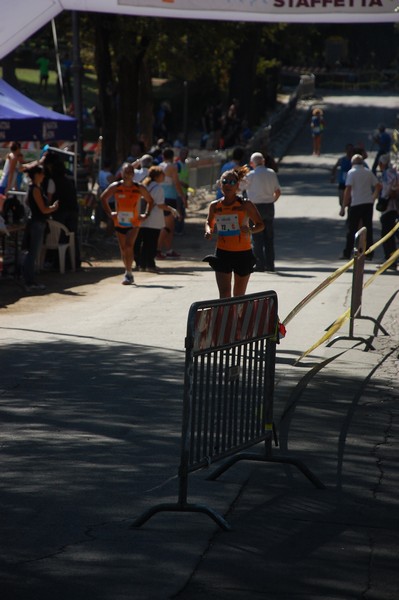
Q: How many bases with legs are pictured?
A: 4